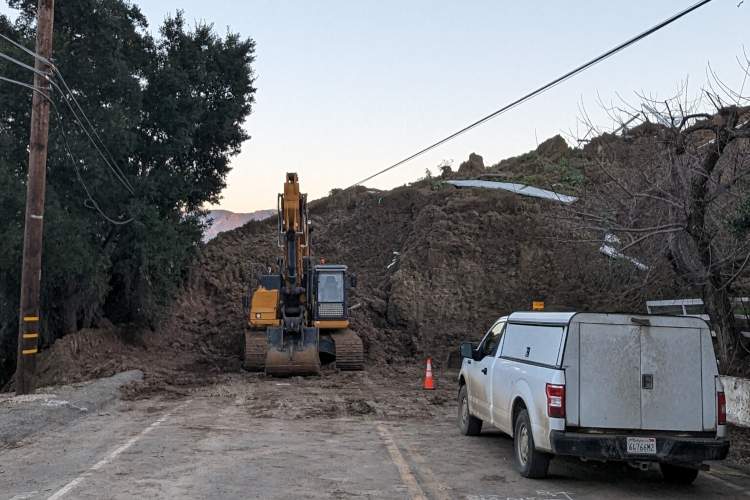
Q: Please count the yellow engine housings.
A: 1